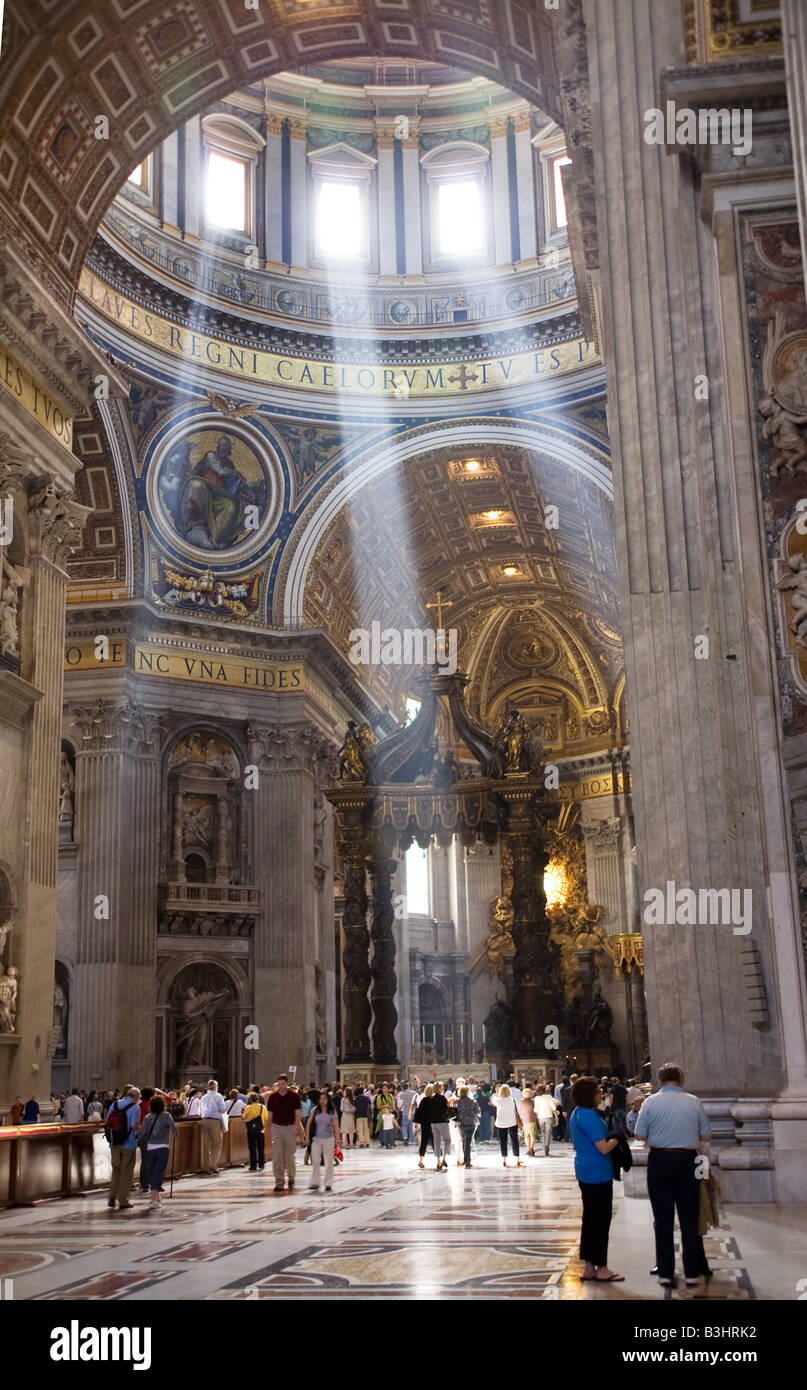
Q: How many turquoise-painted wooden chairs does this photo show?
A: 0